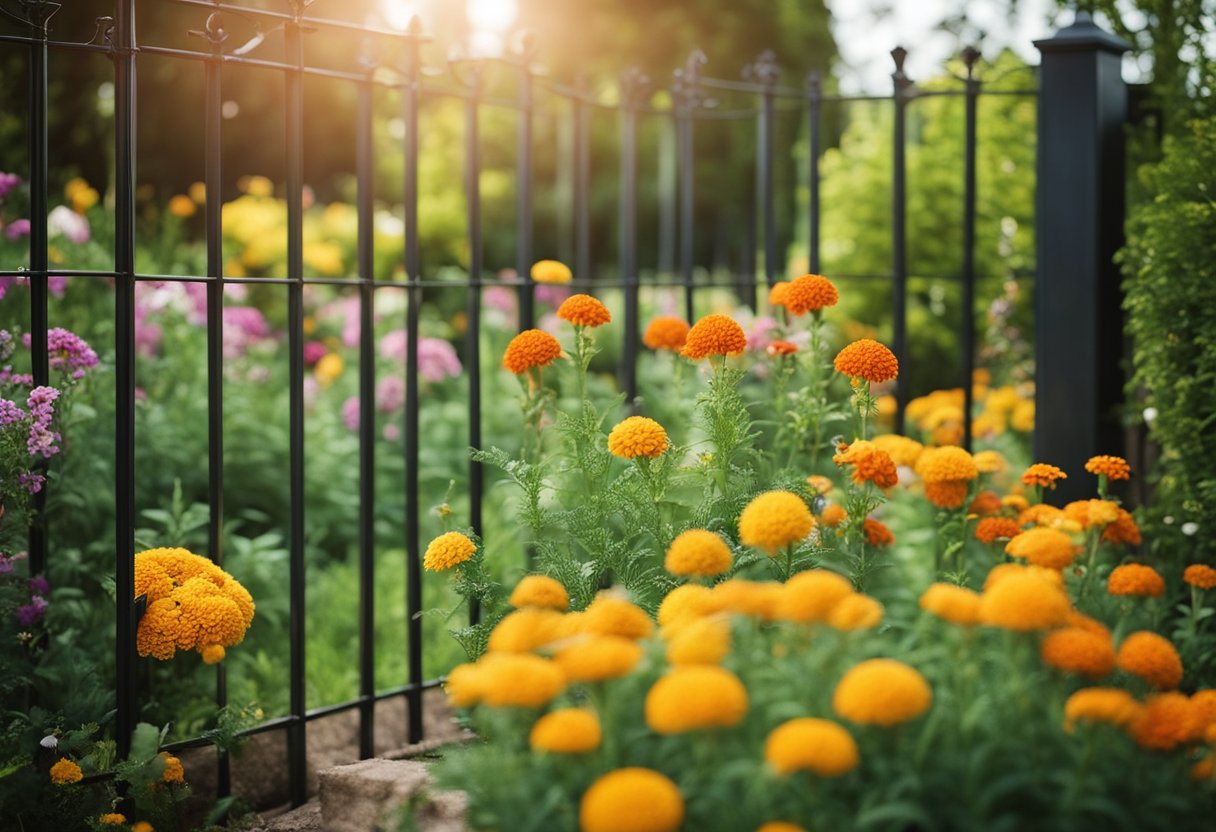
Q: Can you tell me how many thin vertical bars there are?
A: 15